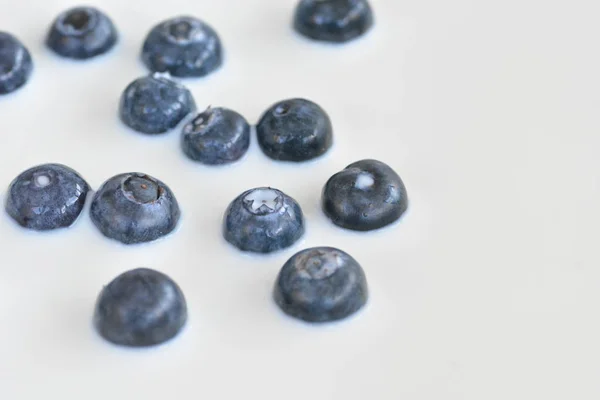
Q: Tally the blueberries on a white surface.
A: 13